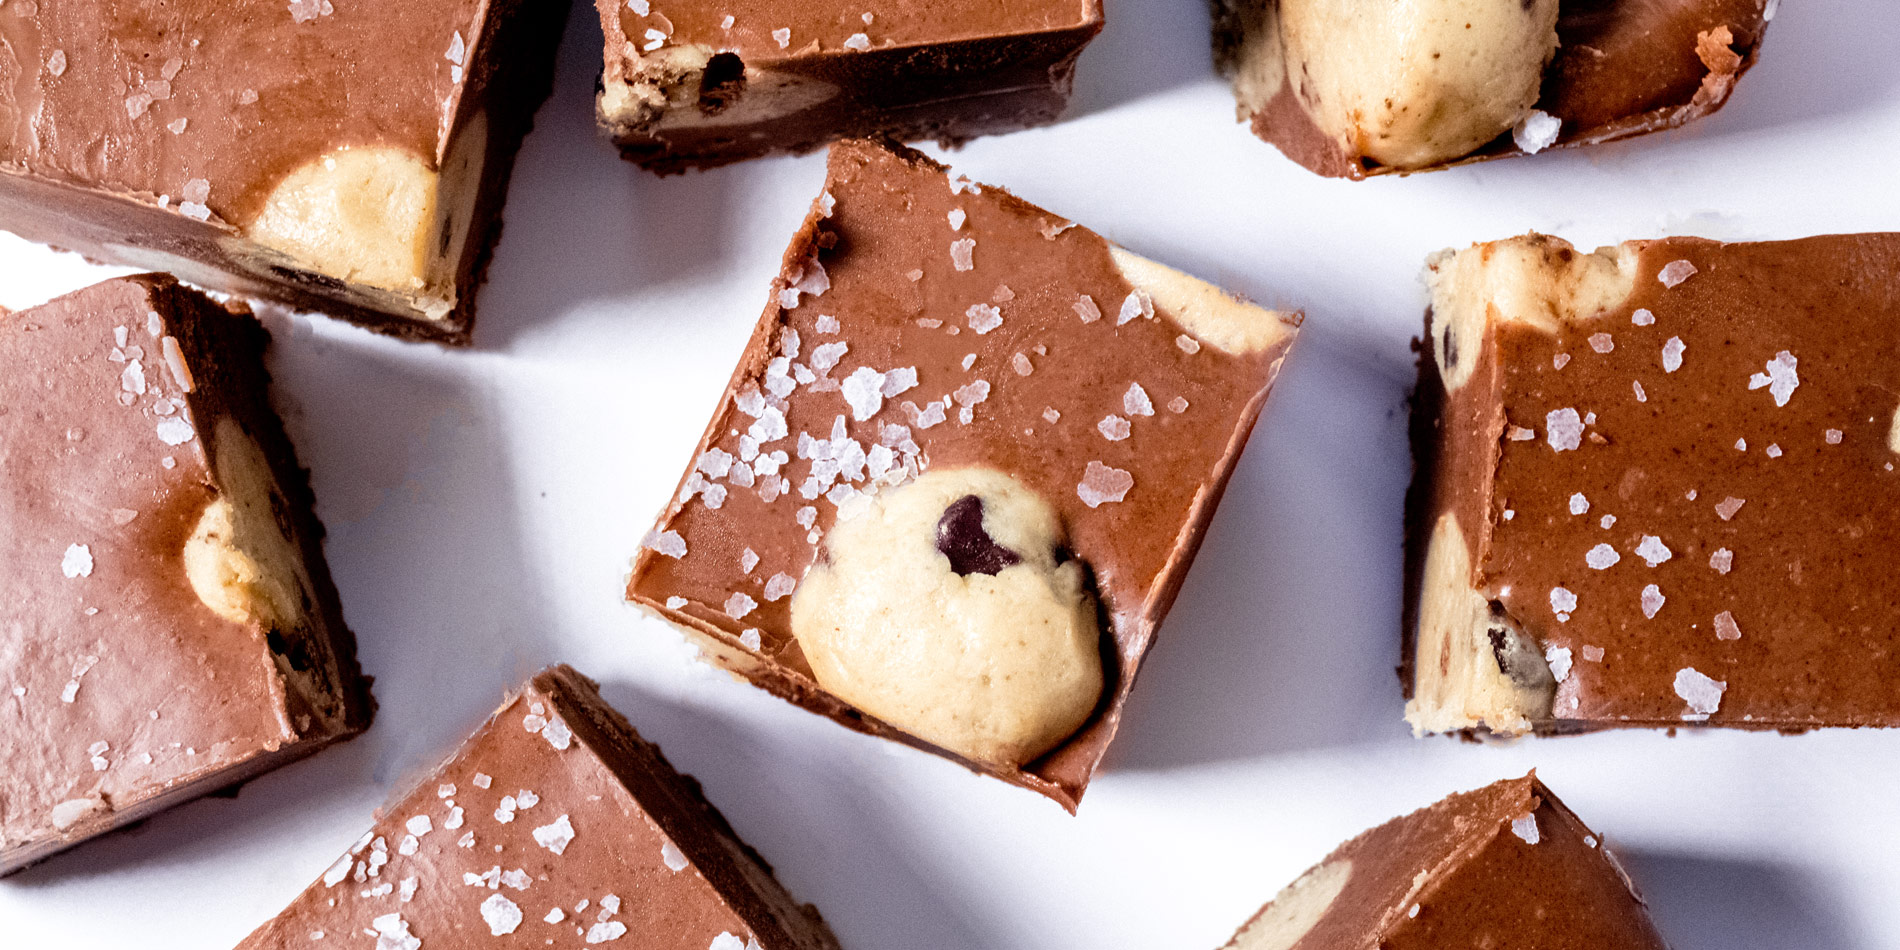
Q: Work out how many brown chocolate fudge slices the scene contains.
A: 8